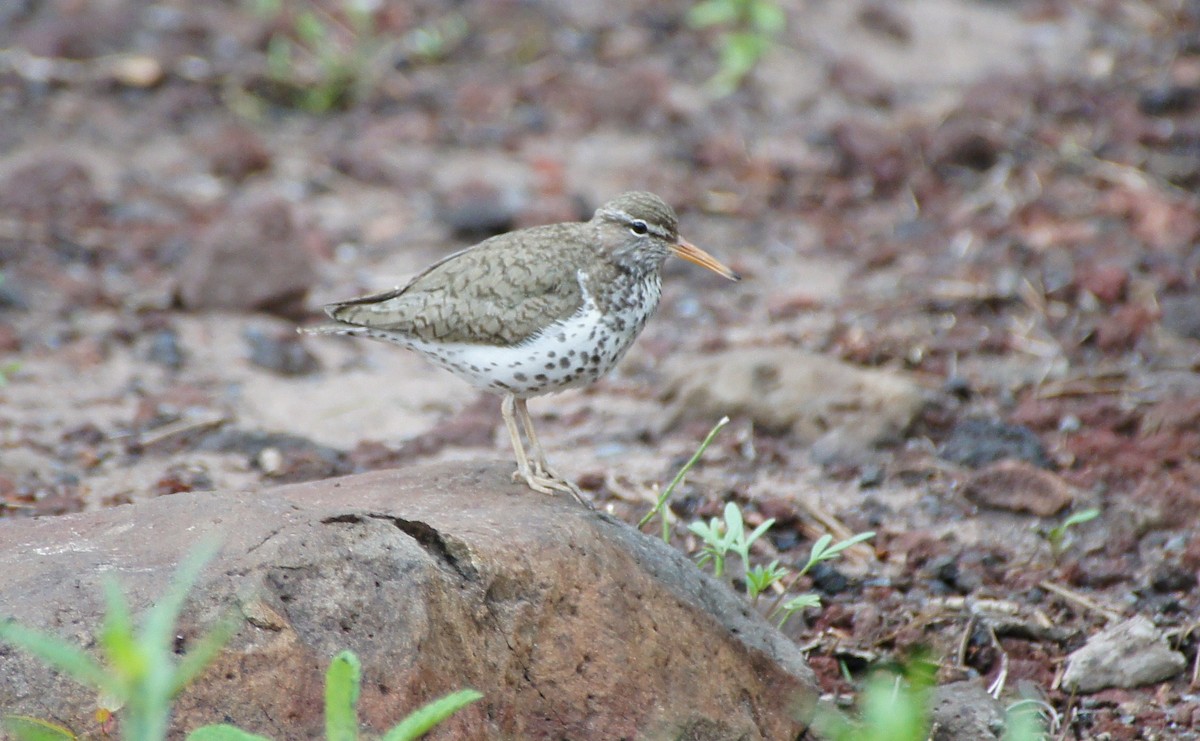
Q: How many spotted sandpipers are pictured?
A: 1